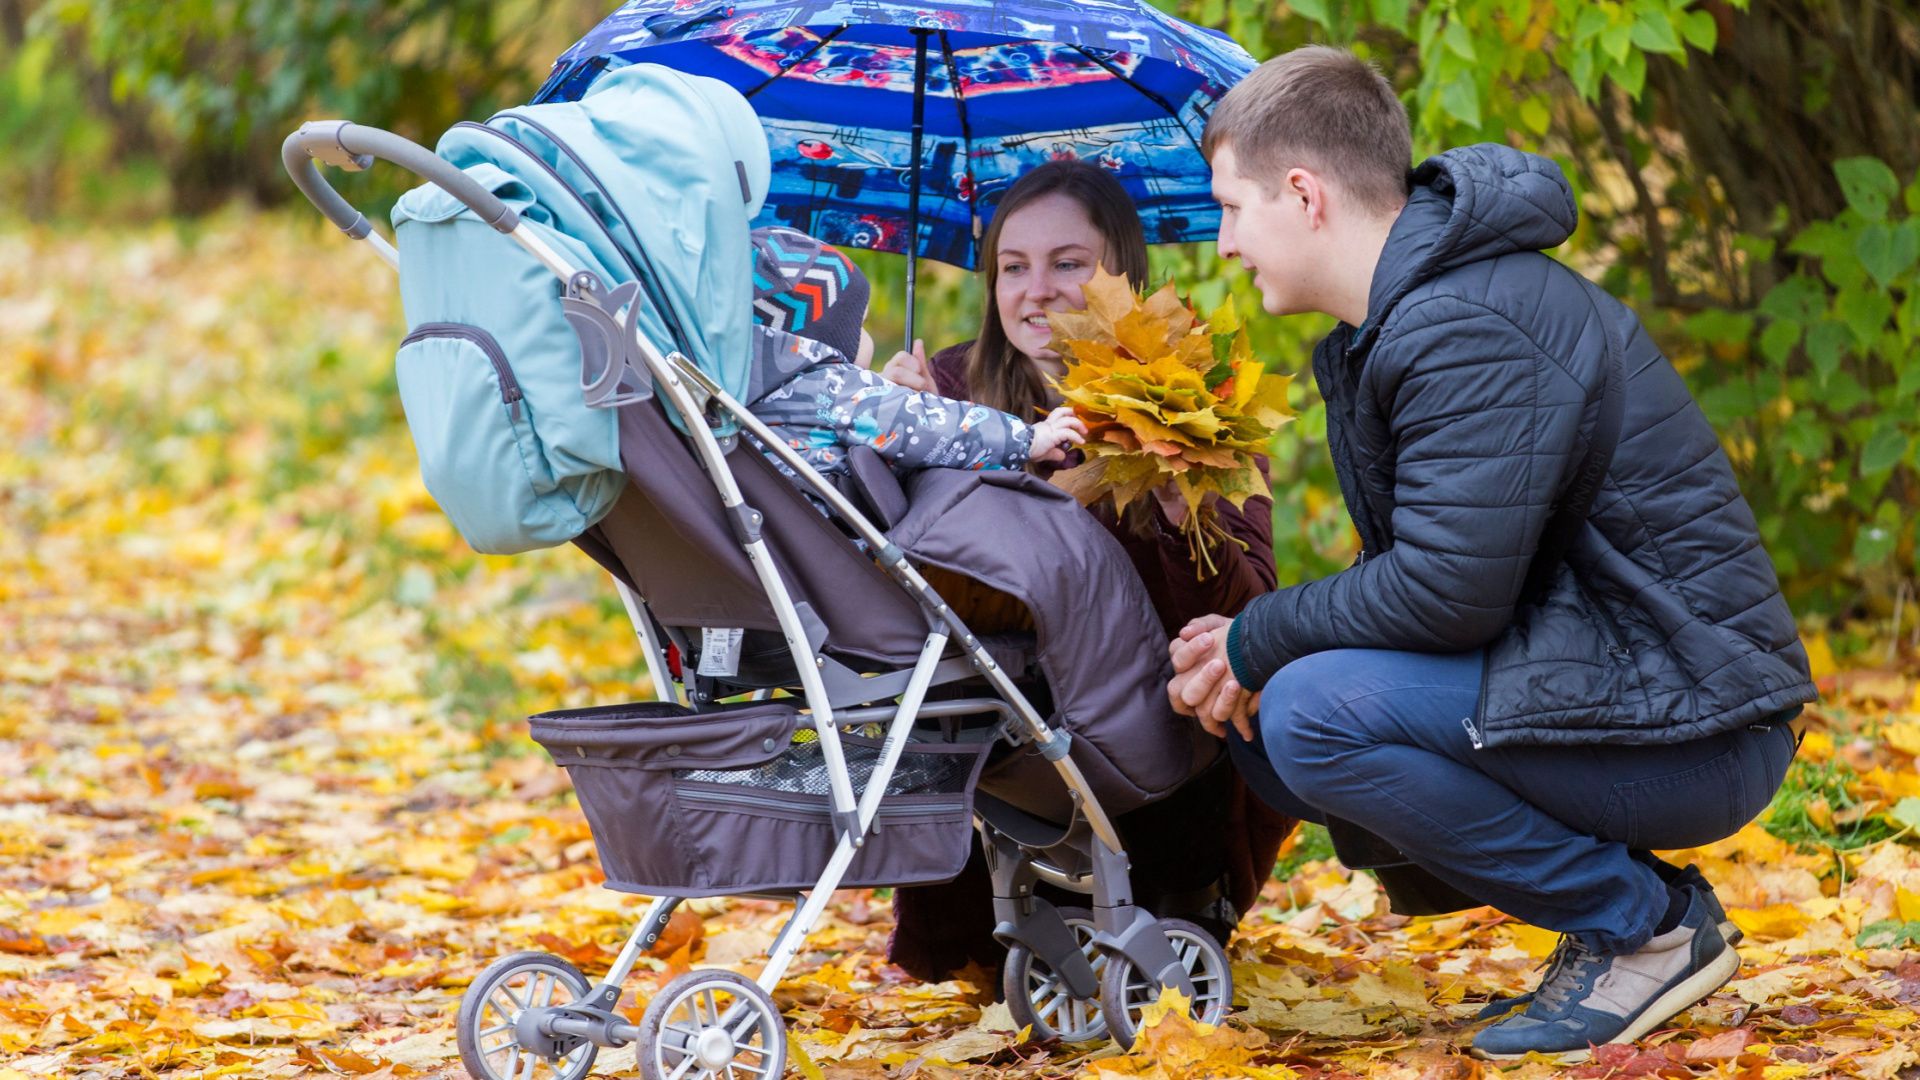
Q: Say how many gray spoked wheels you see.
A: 4